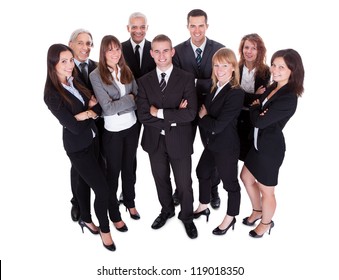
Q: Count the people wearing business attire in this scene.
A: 9